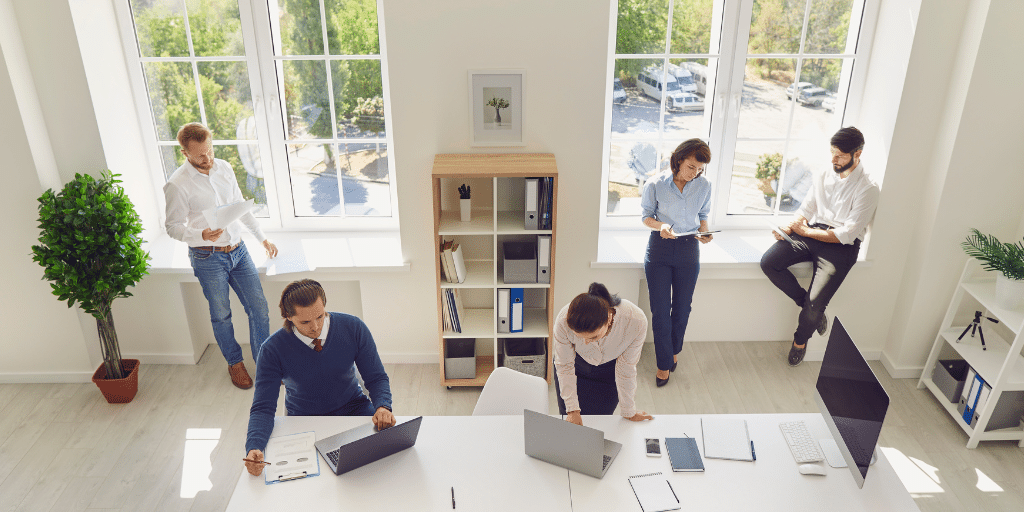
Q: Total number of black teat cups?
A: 0